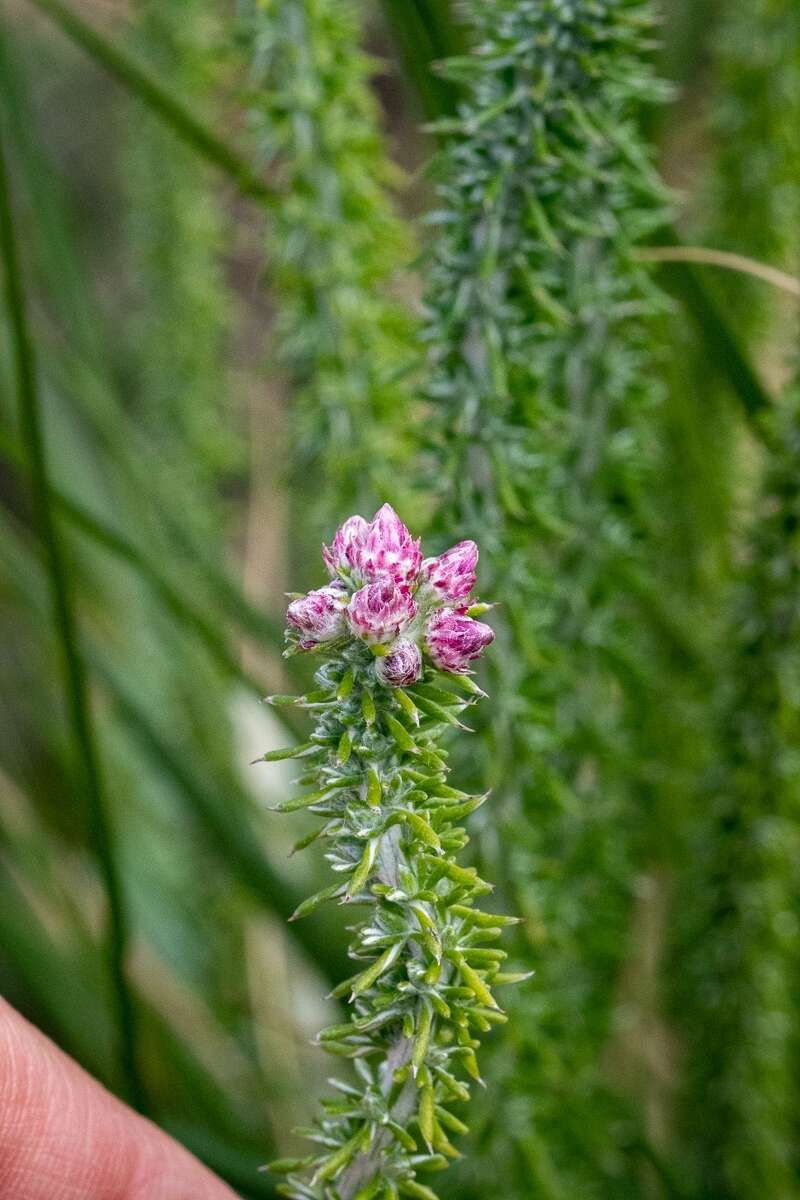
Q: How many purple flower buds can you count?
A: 7